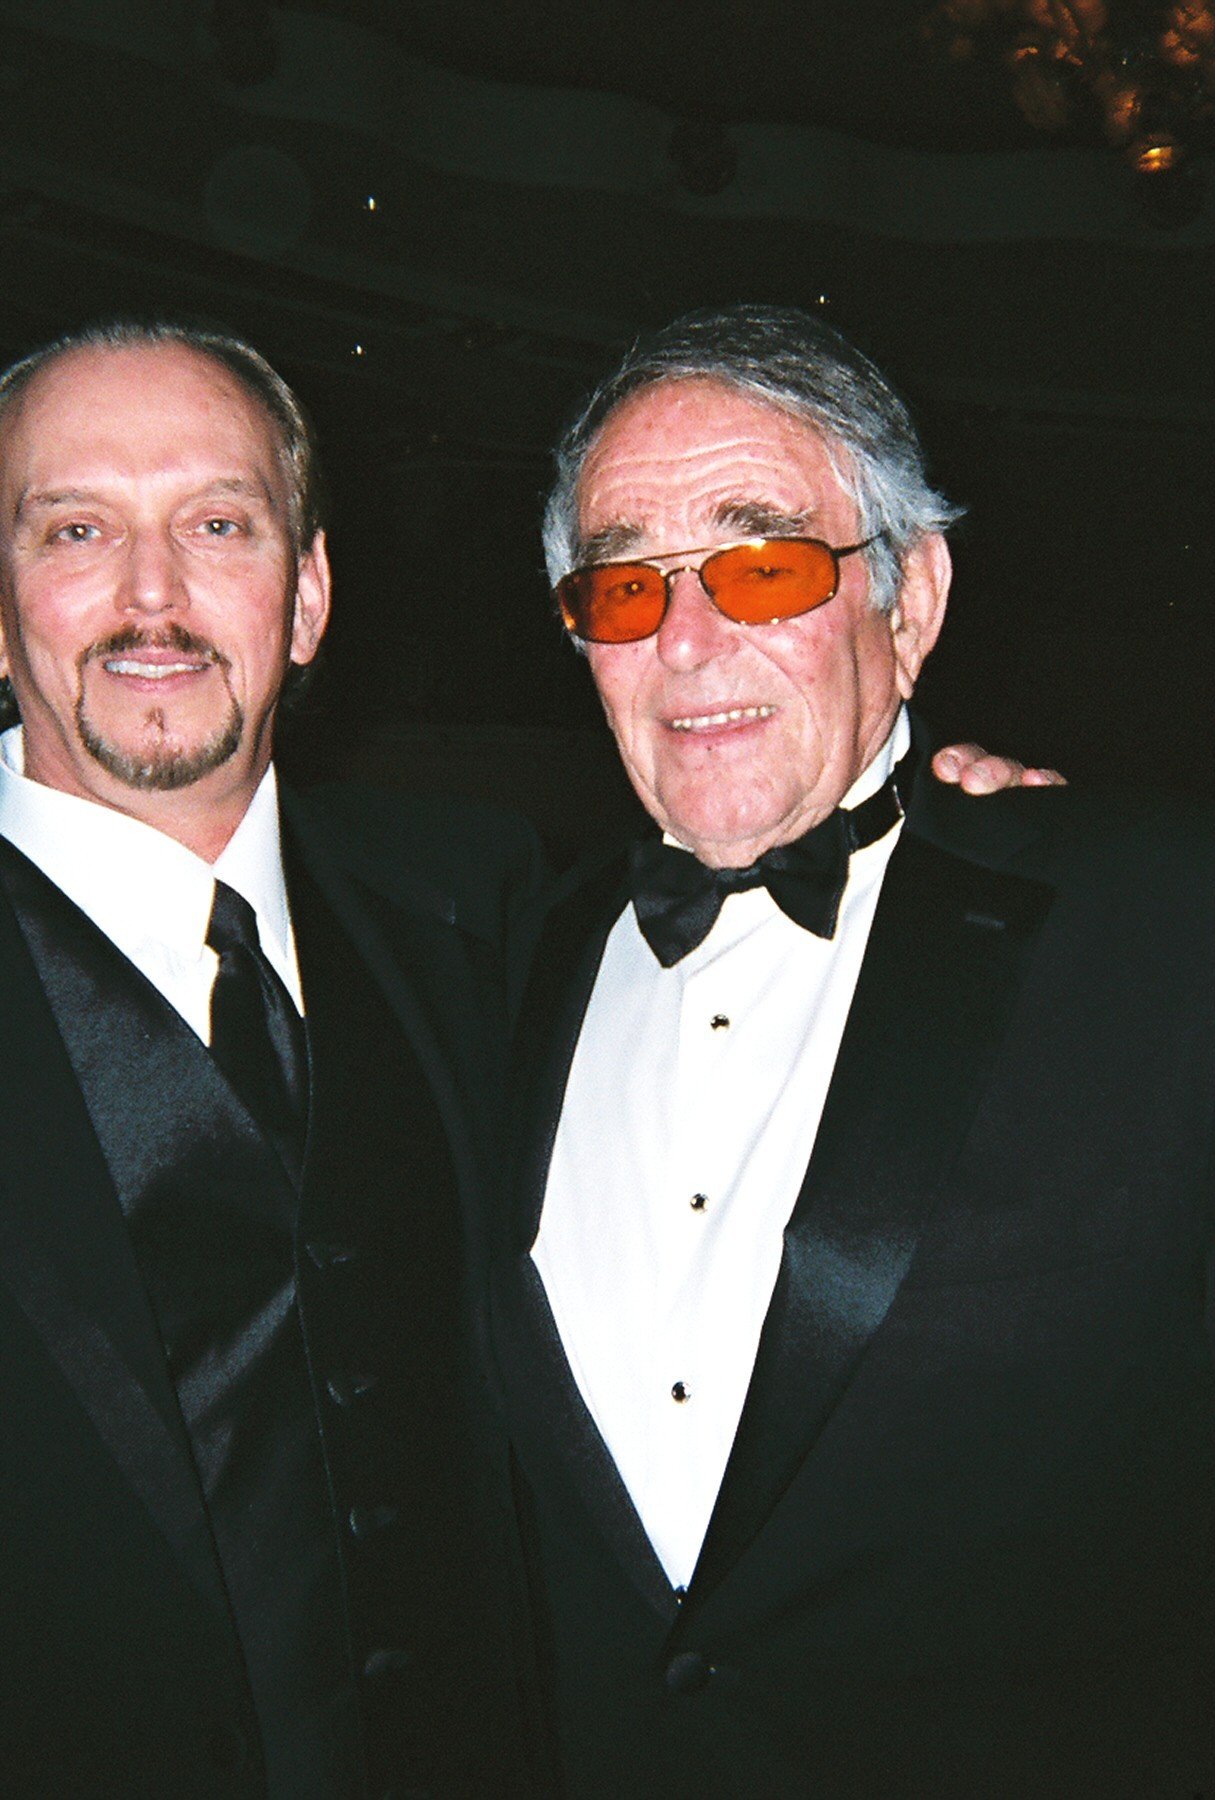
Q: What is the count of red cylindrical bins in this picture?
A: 0